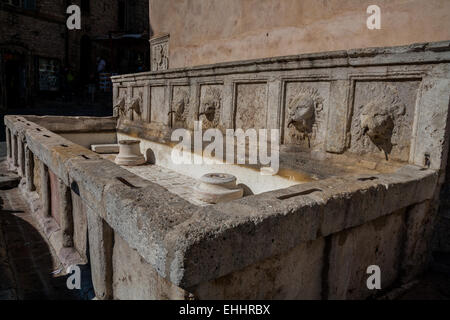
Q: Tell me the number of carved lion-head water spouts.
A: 6